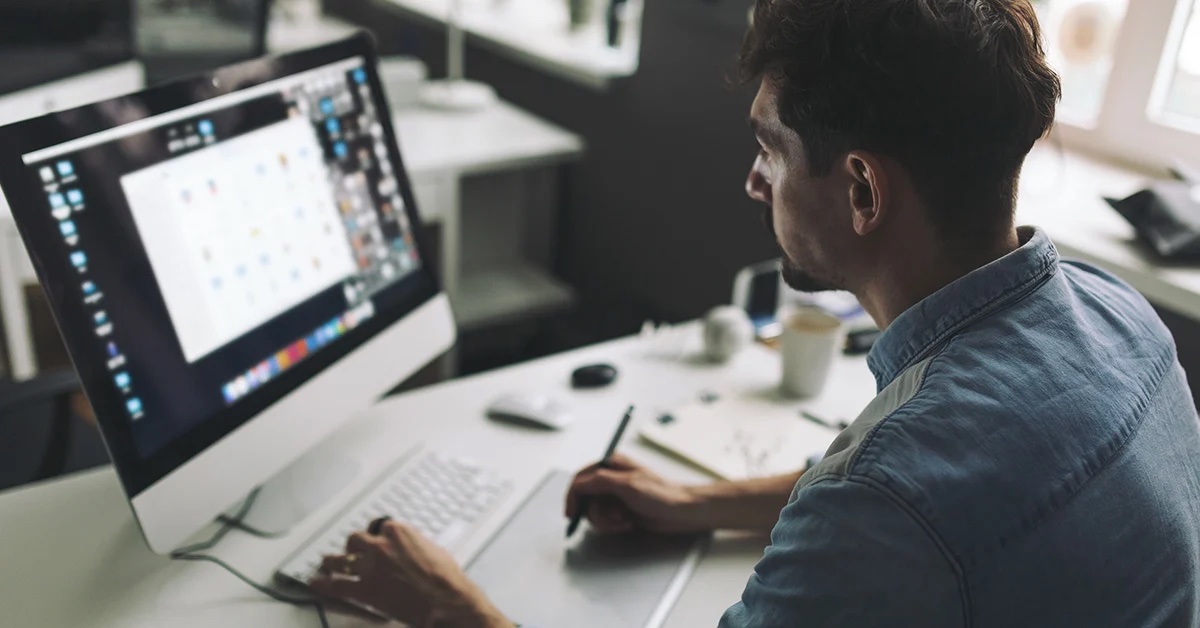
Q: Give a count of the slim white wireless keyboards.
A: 1